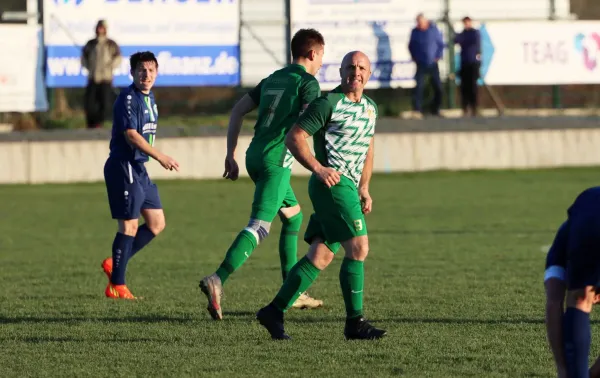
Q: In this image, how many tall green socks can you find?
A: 4